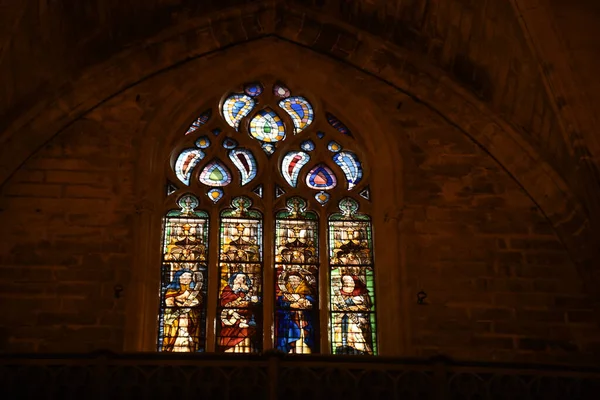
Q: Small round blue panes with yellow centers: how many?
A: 4